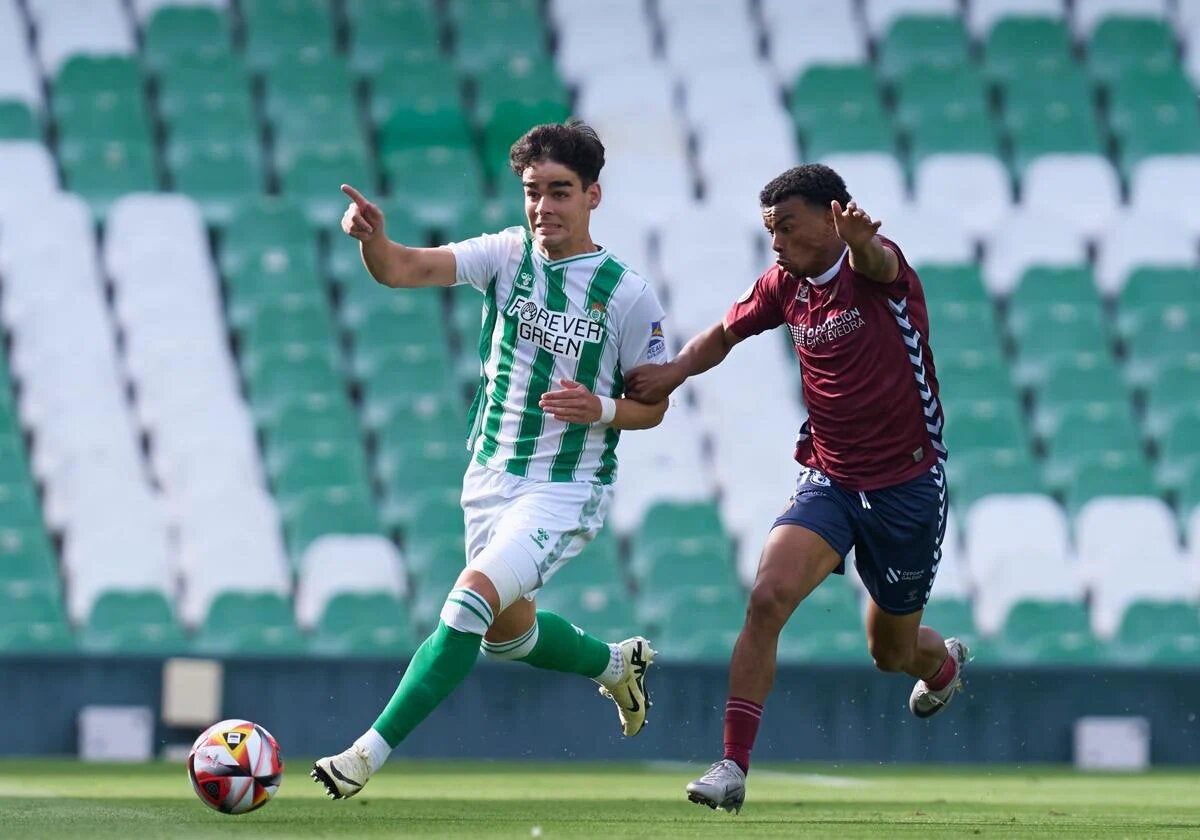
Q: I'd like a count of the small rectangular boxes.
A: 3